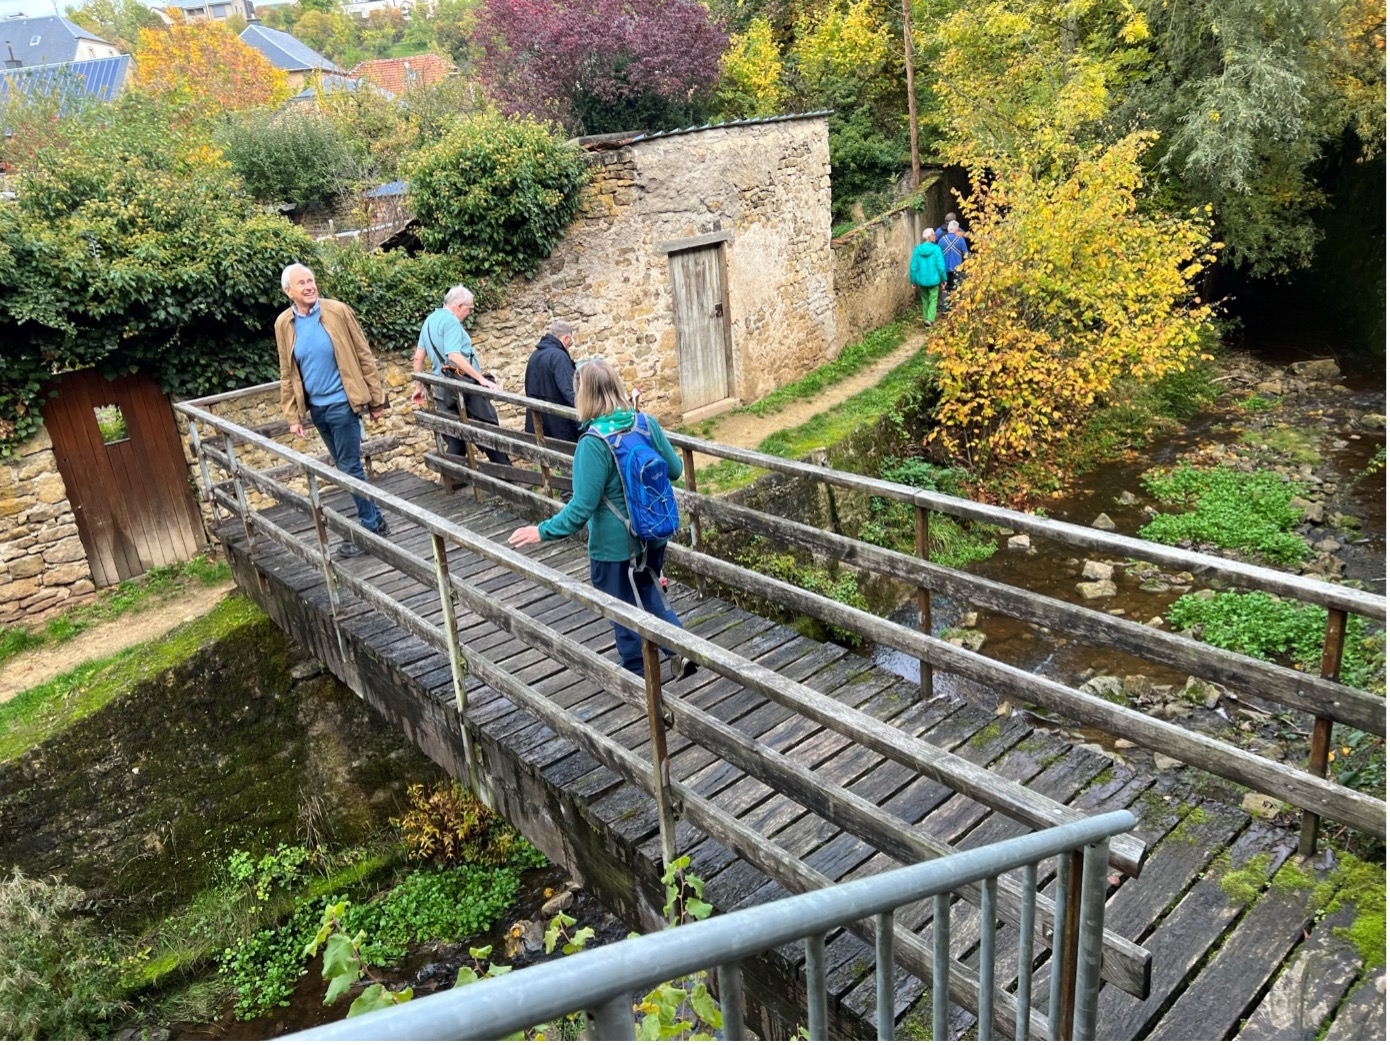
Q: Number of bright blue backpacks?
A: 1